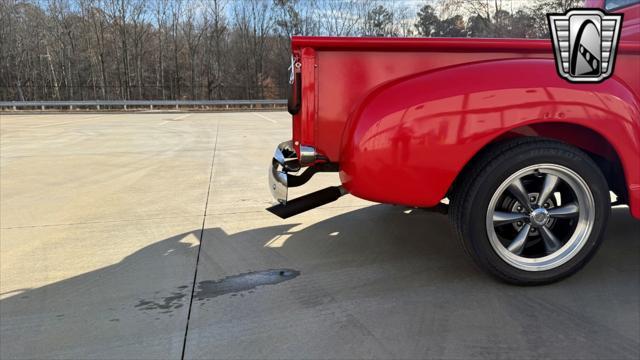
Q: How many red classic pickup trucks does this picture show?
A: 1